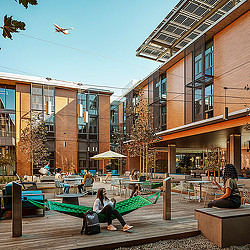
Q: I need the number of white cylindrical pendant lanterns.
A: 3